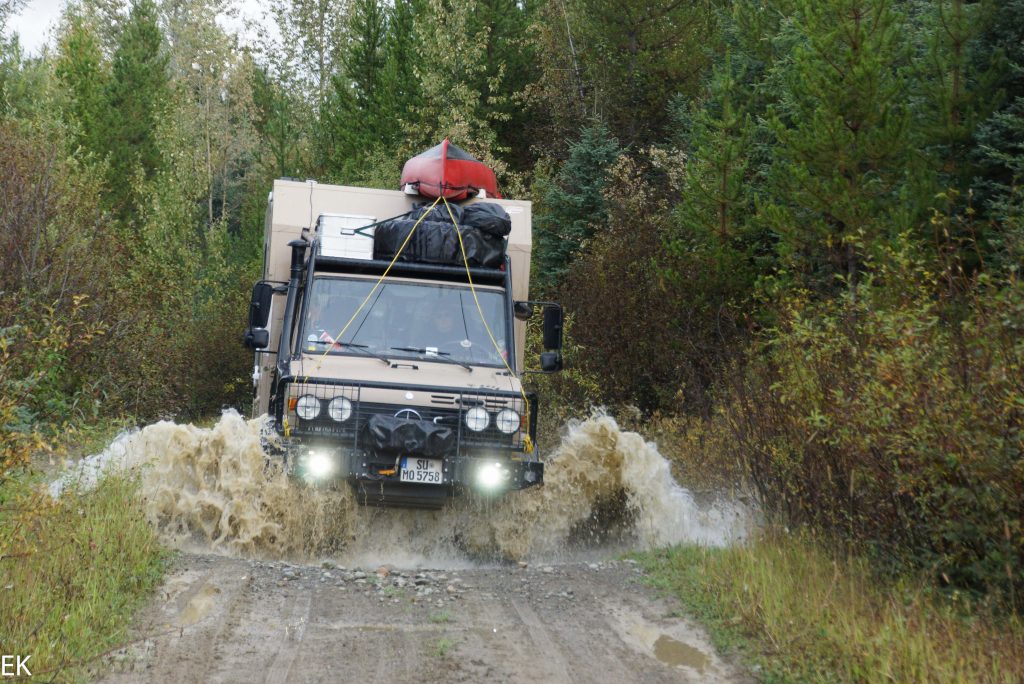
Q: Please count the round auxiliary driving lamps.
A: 4